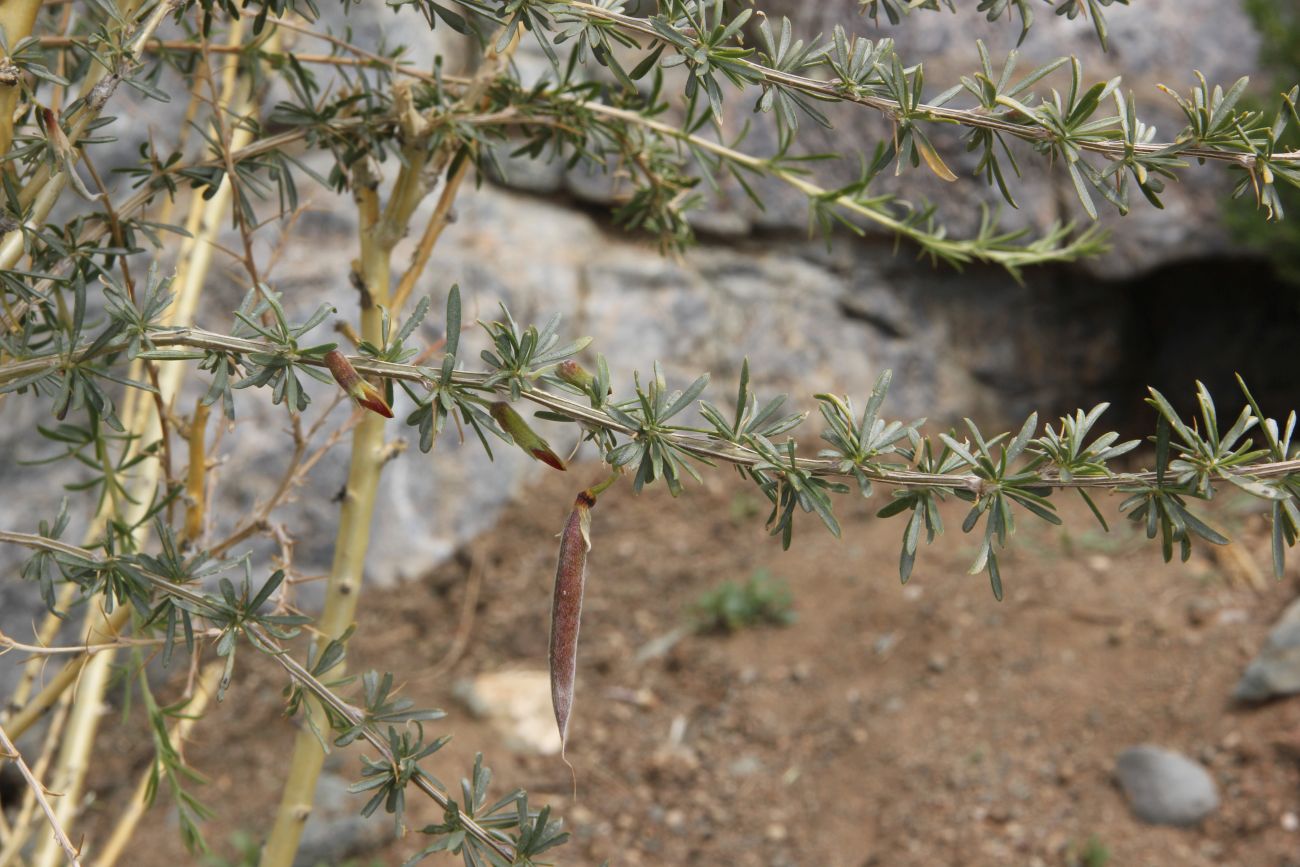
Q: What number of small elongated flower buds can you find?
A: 3